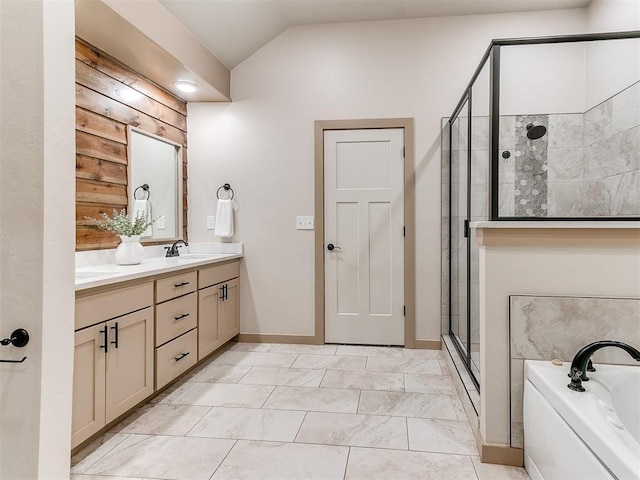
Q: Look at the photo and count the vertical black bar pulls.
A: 4